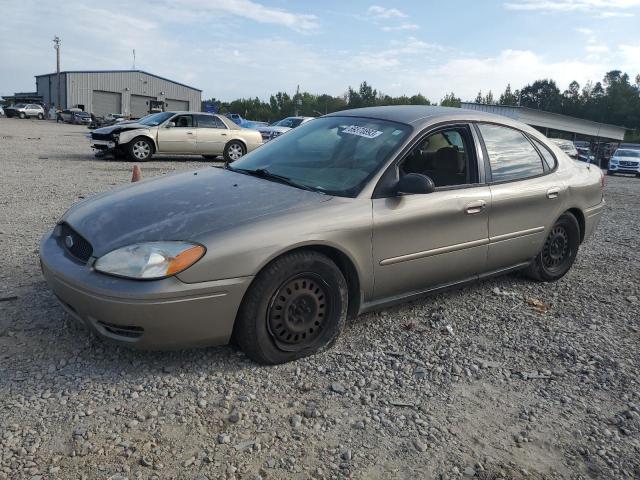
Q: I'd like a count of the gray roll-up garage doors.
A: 3